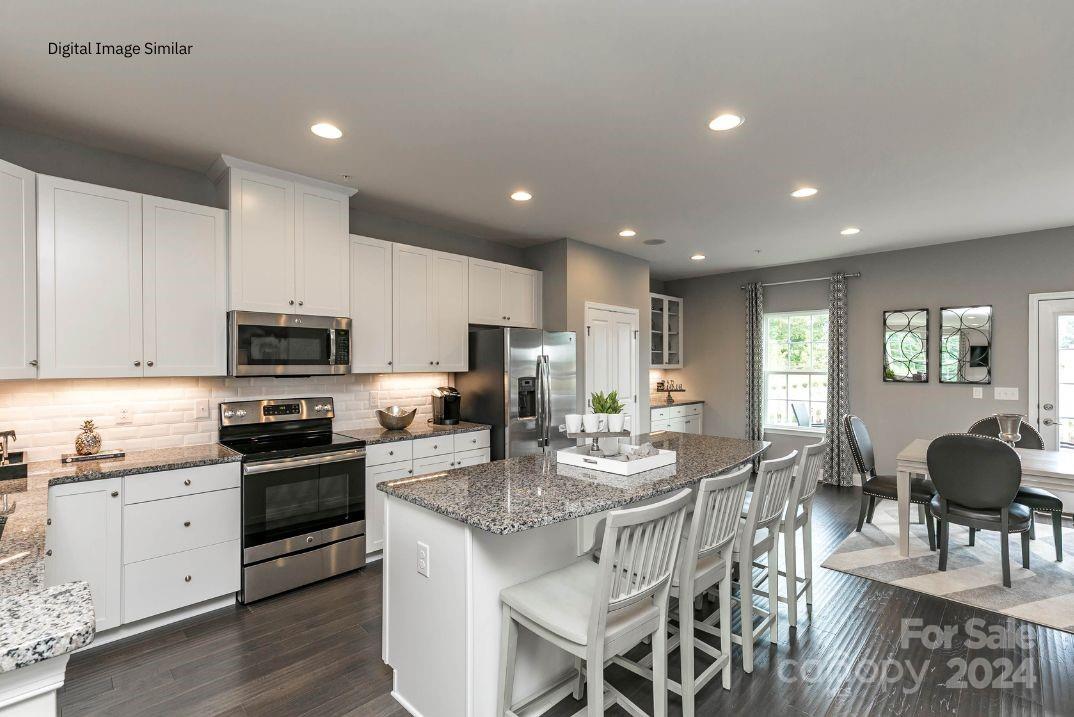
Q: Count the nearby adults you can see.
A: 0